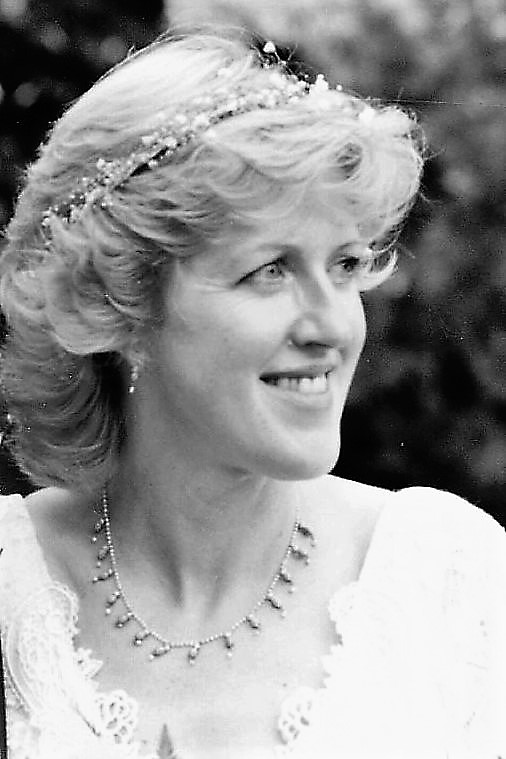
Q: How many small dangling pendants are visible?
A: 14